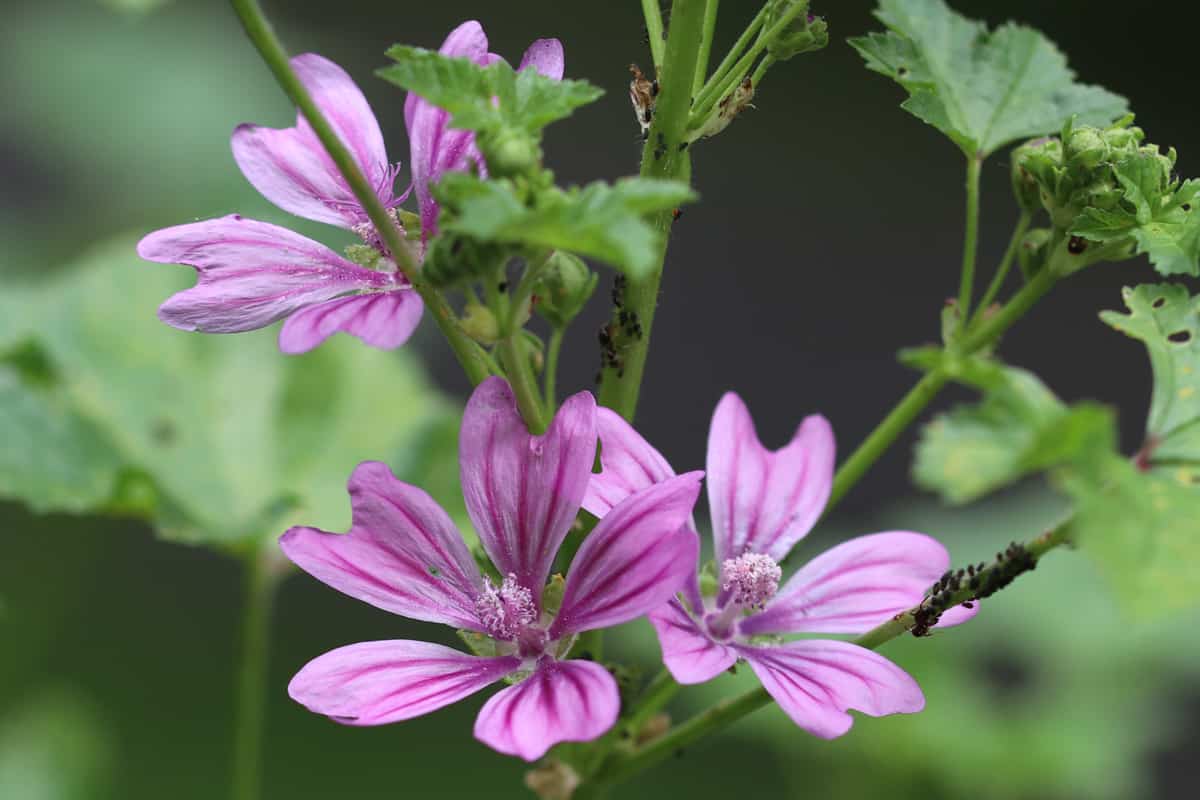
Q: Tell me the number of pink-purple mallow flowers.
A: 3